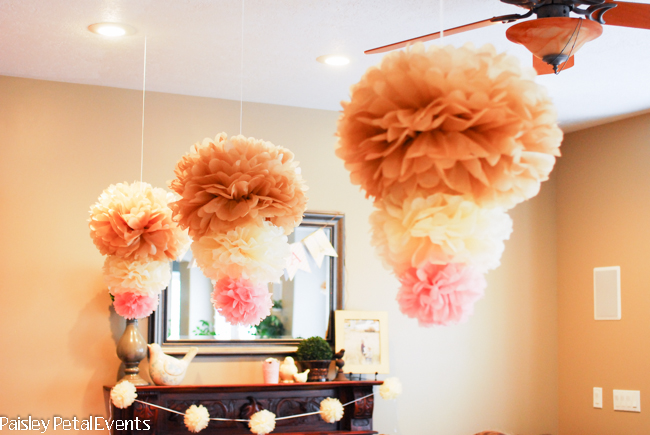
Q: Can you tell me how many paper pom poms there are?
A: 14